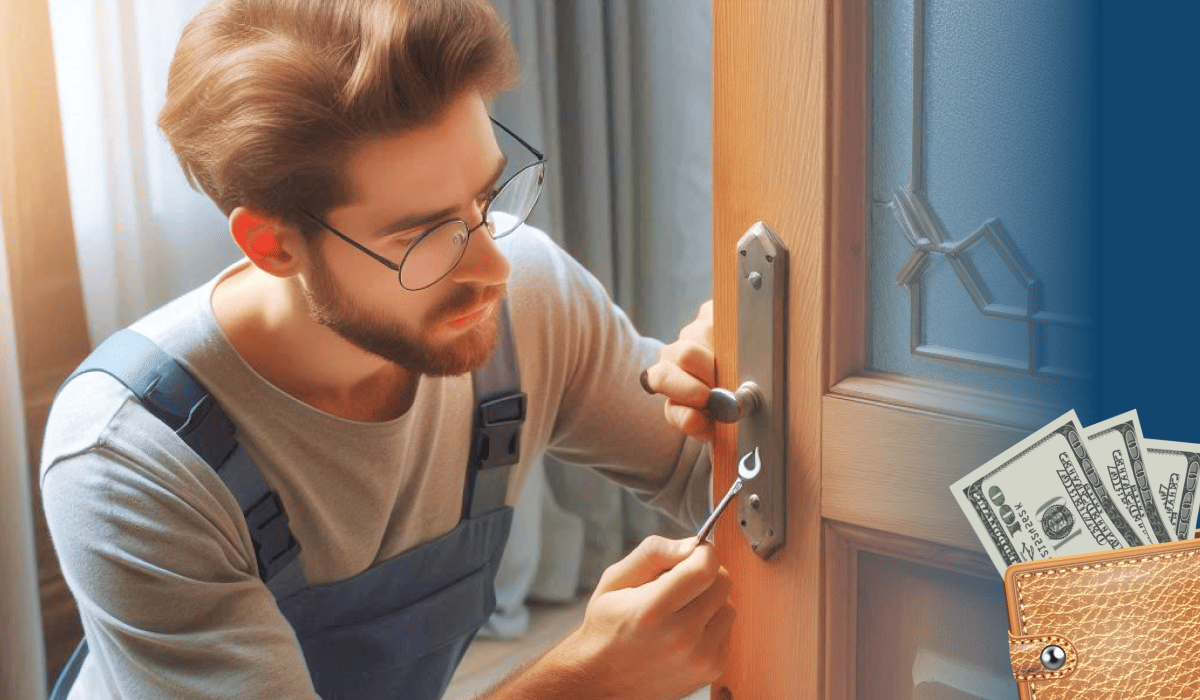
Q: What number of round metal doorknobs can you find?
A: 1